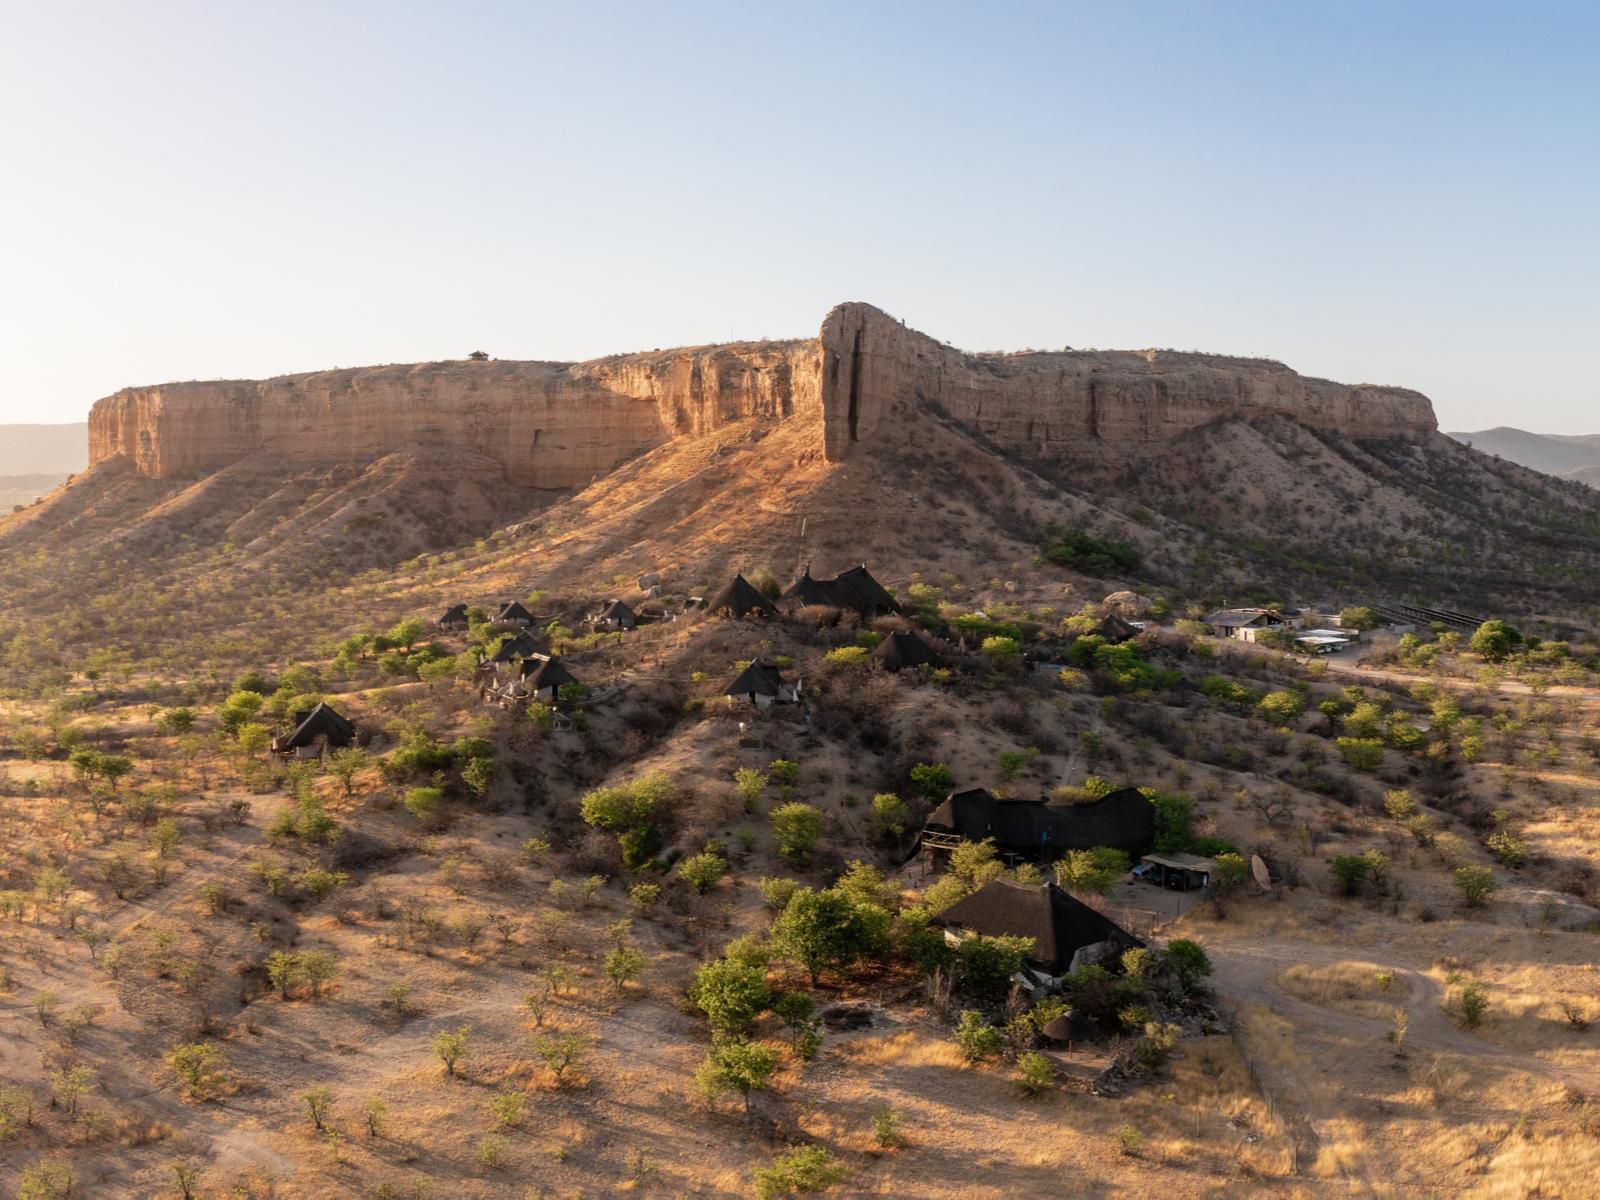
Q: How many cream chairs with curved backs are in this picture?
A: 0